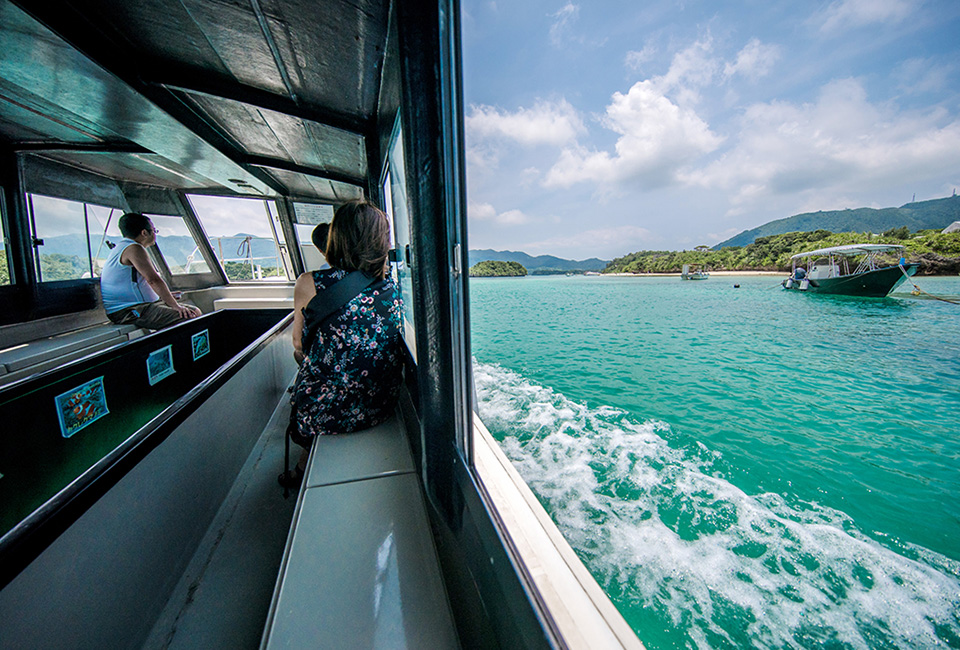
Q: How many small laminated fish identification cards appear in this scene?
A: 3